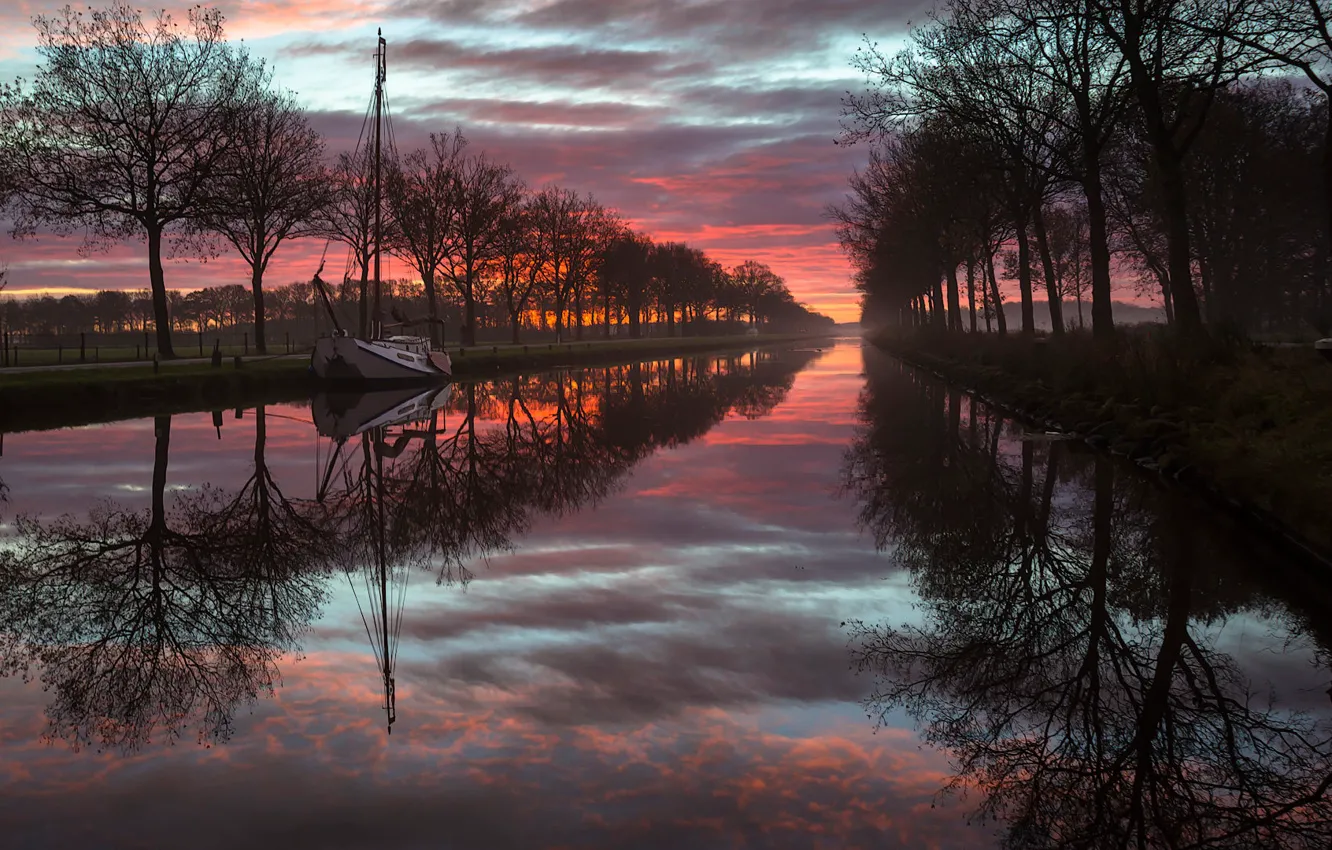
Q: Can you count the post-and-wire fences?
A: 1